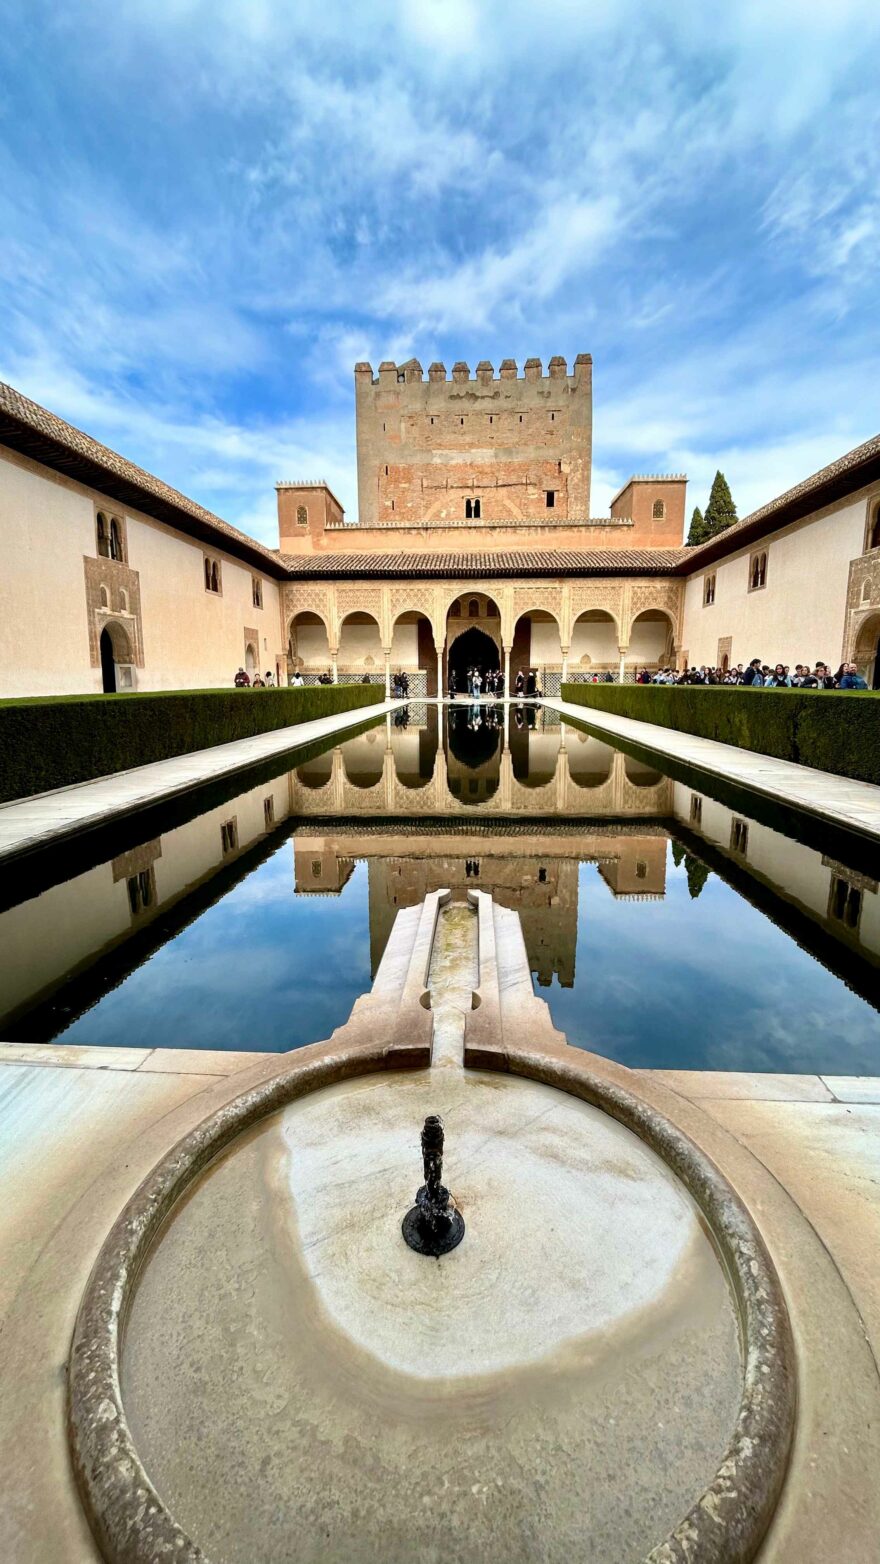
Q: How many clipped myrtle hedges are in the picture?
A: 2